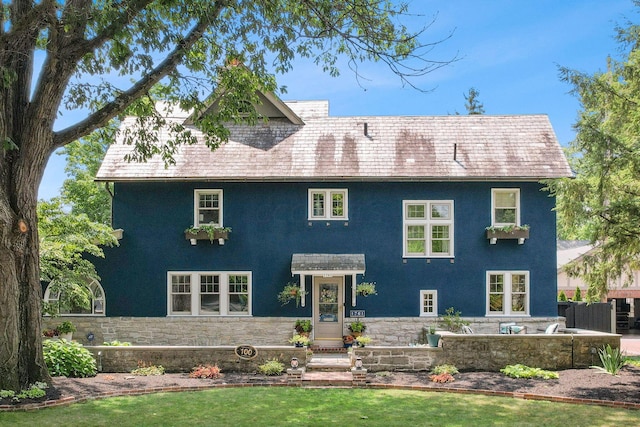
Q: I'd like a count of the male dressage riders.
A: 0